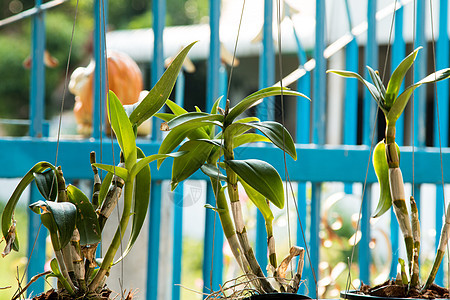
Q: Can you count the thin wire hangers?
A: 9